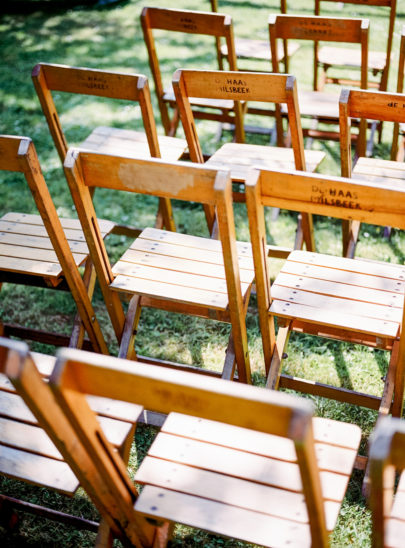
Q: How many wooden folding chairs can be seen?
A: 14